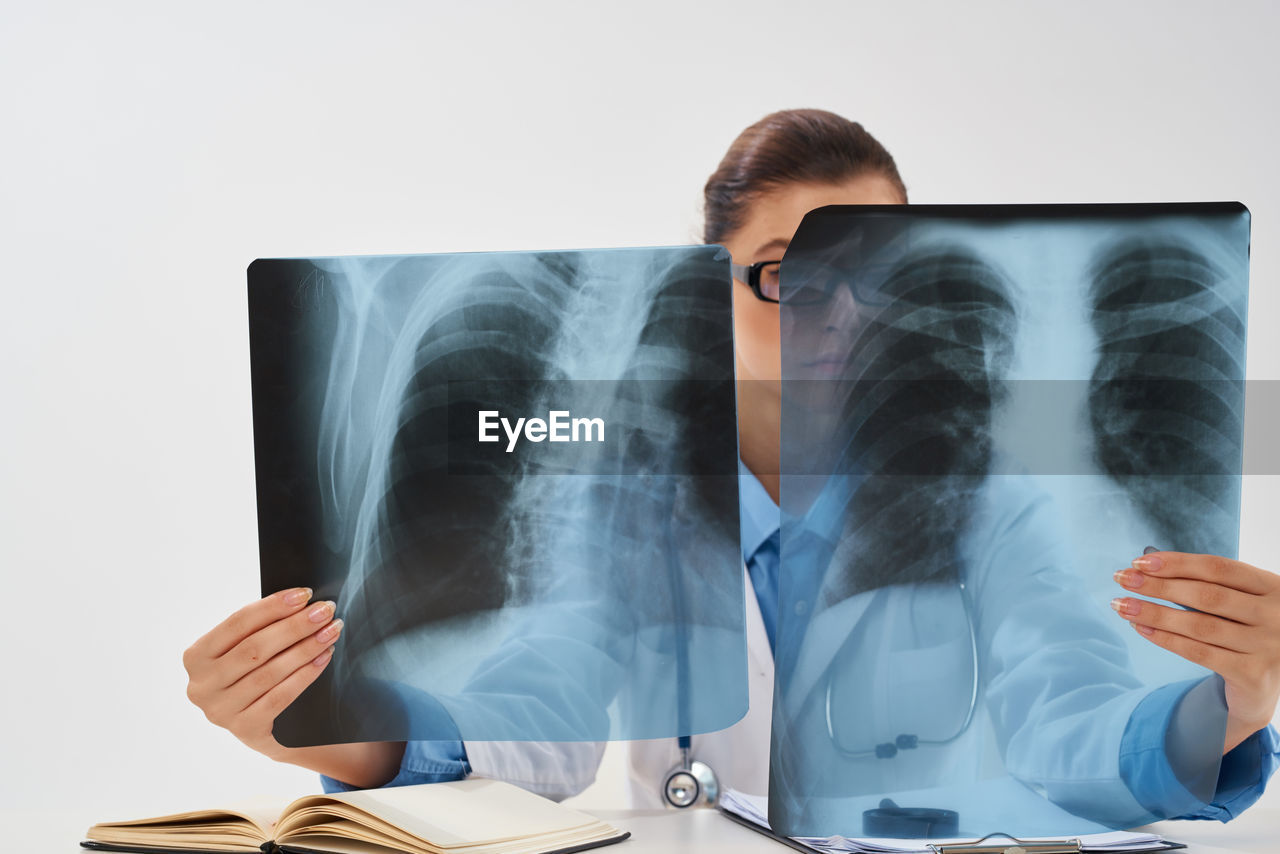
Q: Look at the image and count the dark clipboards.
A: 1